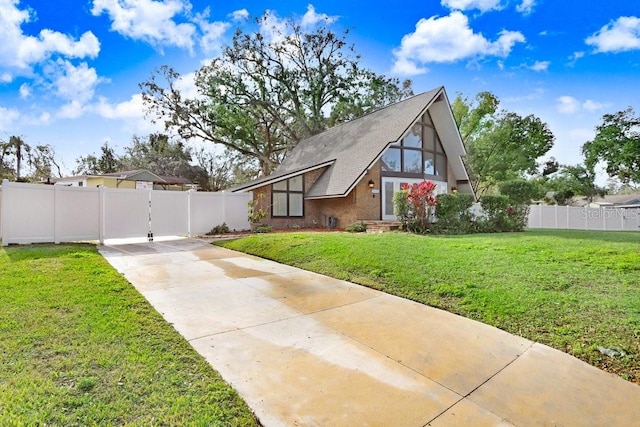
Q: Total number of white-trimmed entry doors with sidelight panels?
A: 1